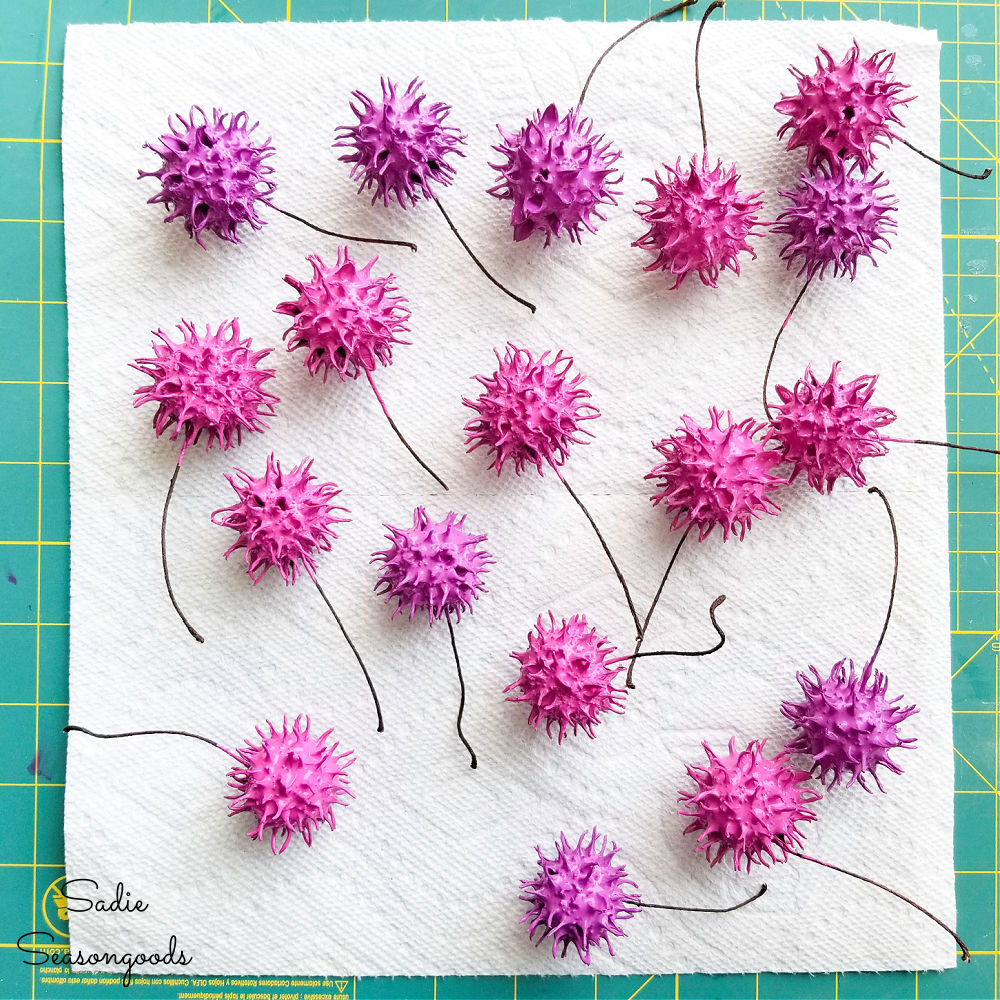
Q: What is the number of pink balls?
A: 11